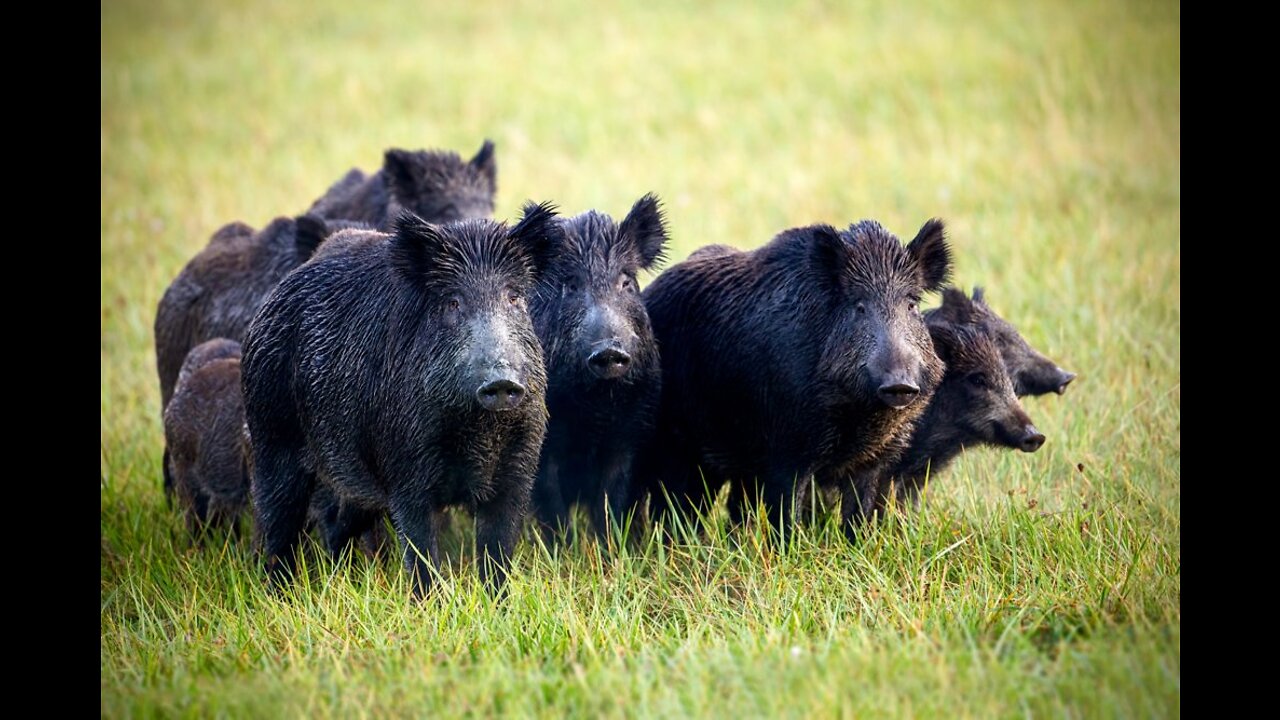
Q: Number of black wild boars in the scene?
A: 8